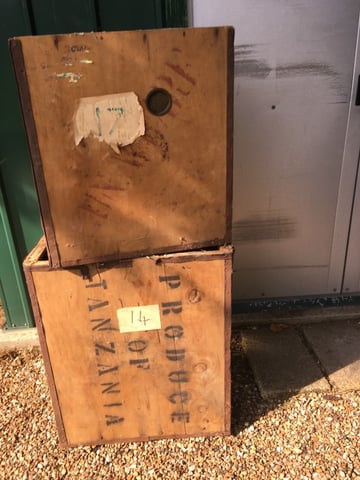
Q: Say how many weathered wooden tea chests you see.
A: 2